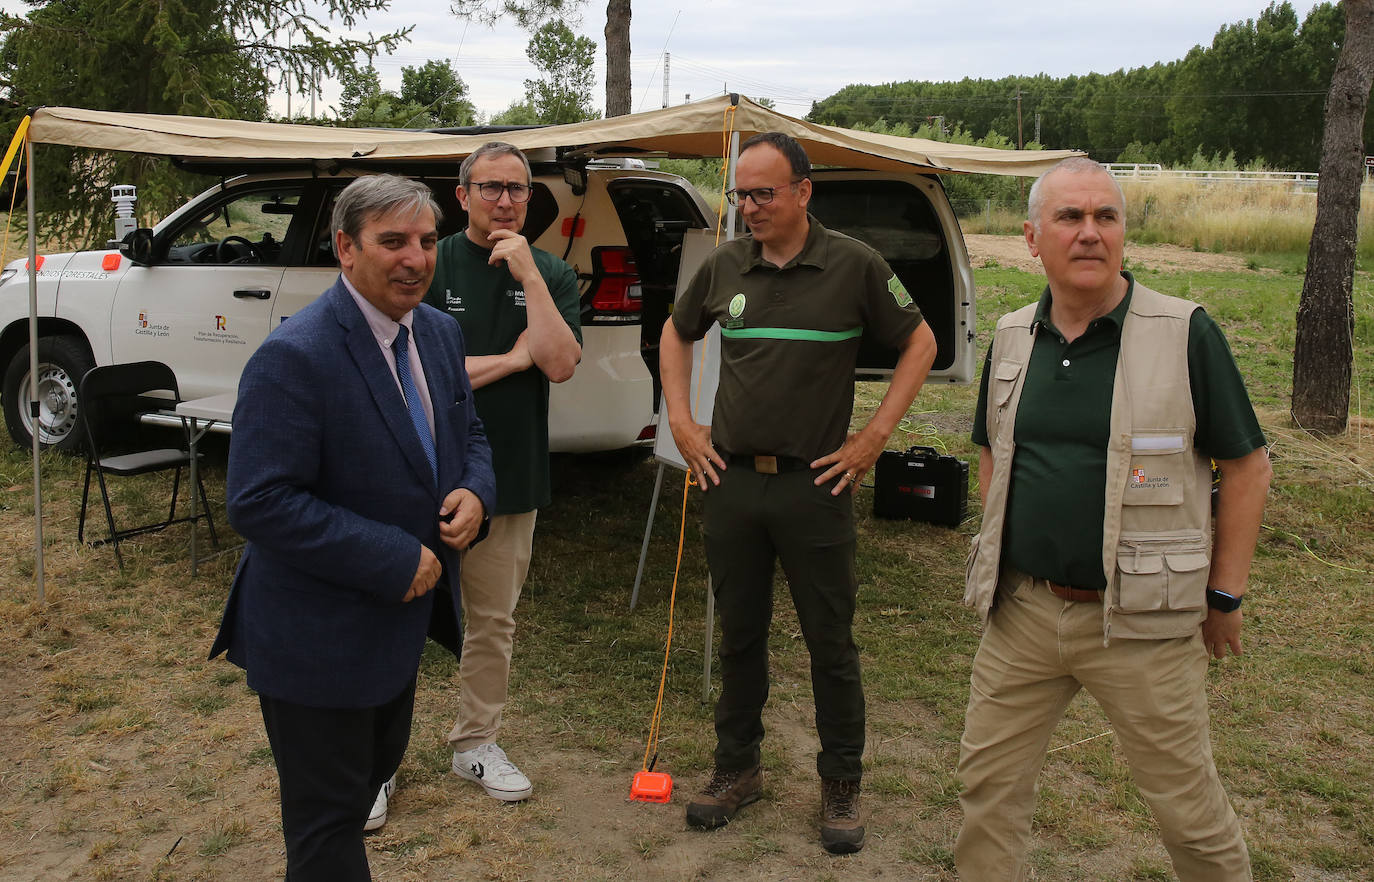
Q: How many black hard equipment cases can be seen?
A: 1